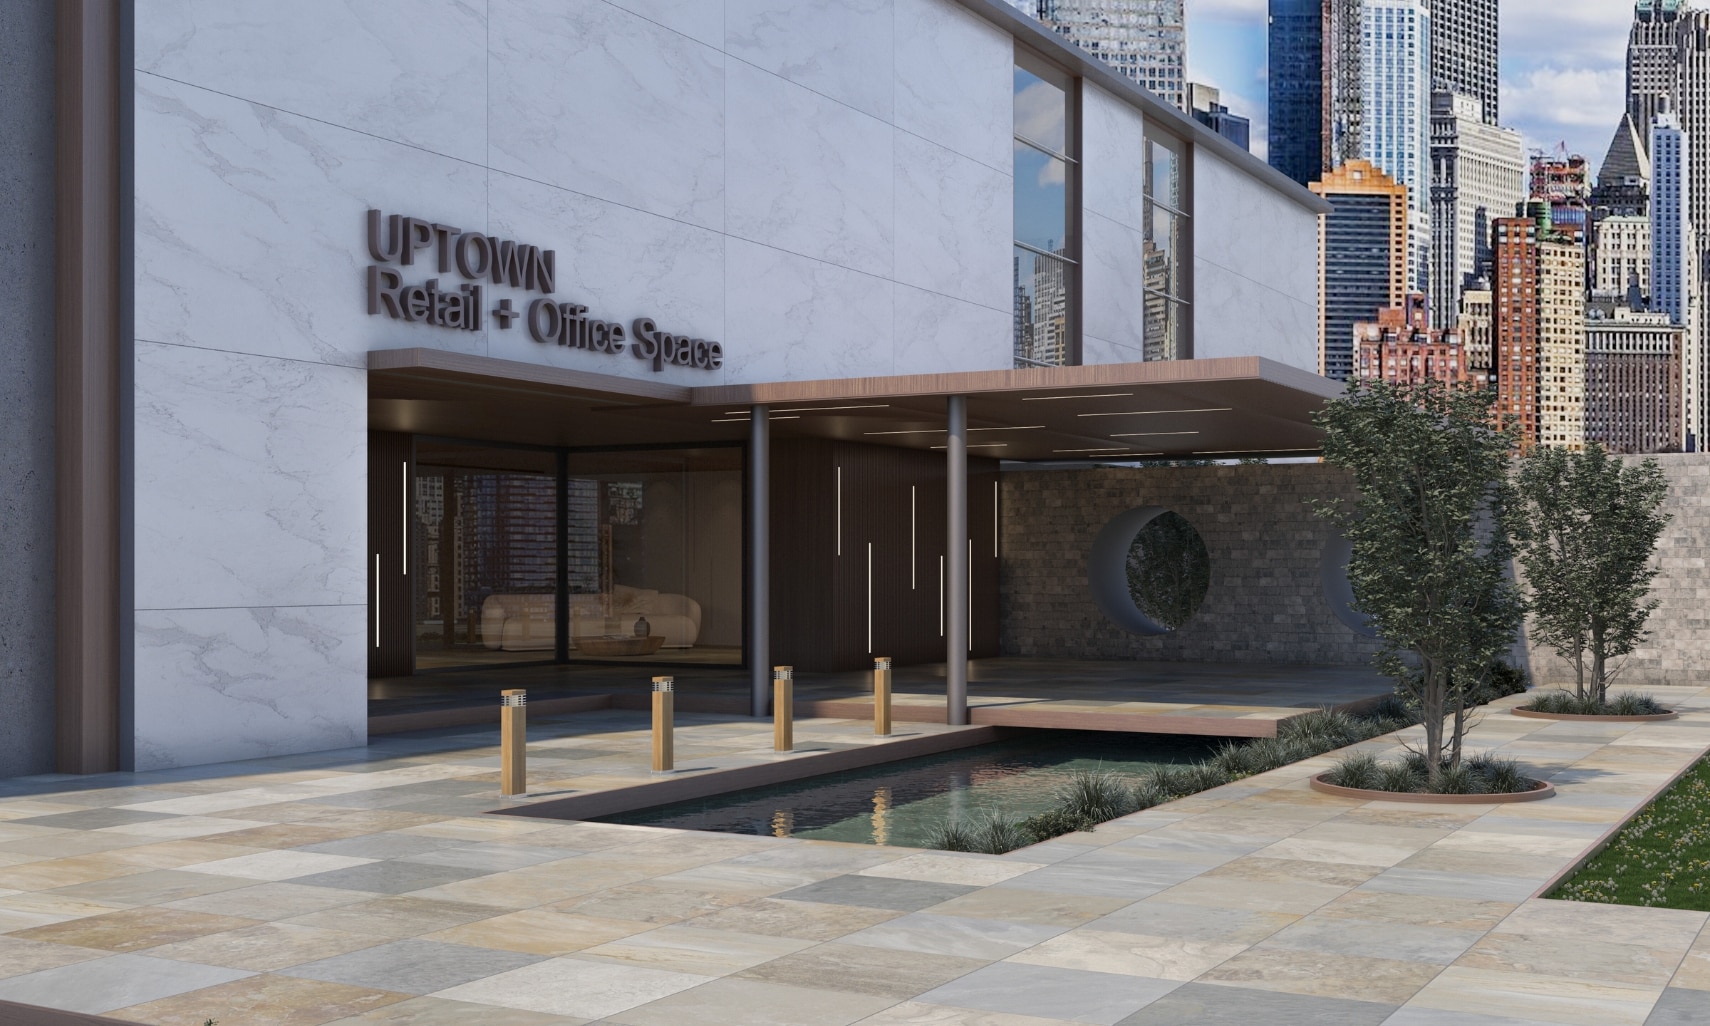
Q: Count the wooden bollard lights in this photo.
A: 4